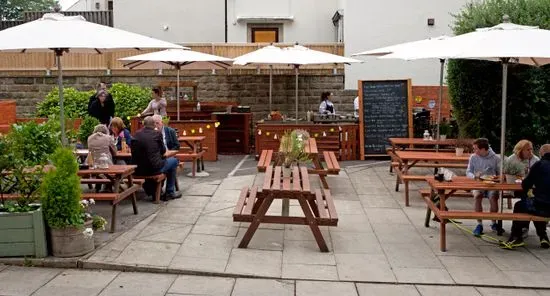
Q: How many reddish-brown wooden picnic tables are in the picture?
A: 8